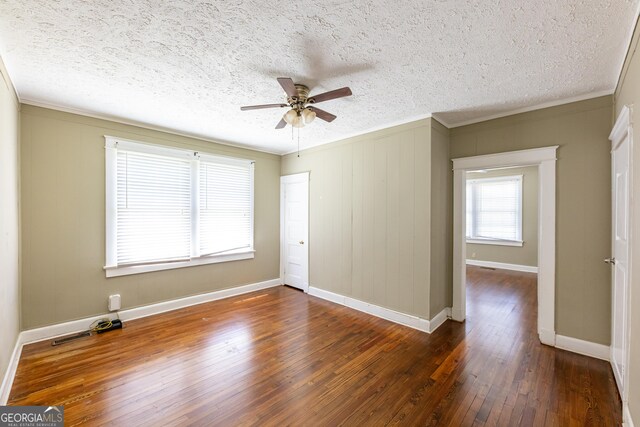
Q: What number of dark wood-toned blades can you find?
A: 5